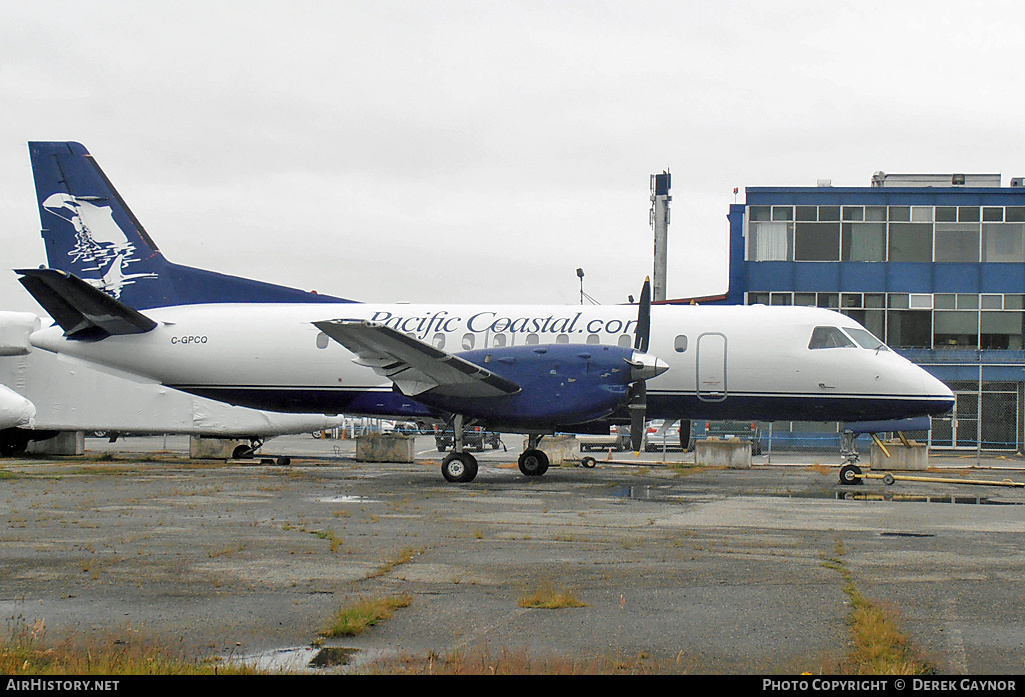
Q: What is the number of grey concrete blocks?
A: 6